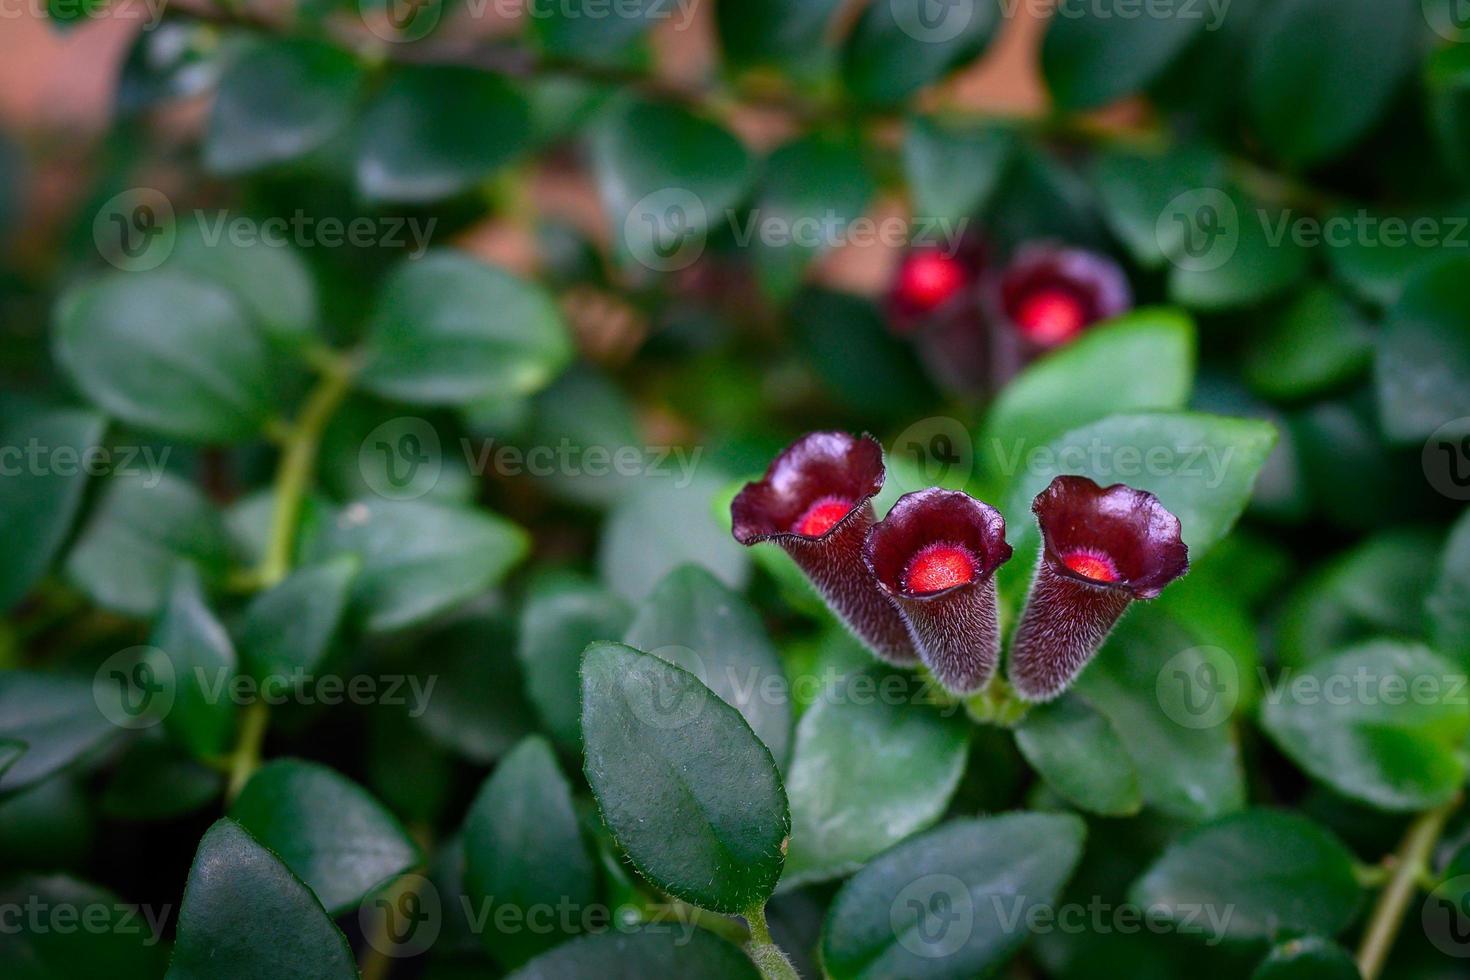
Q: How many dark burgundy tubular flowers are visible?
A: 5